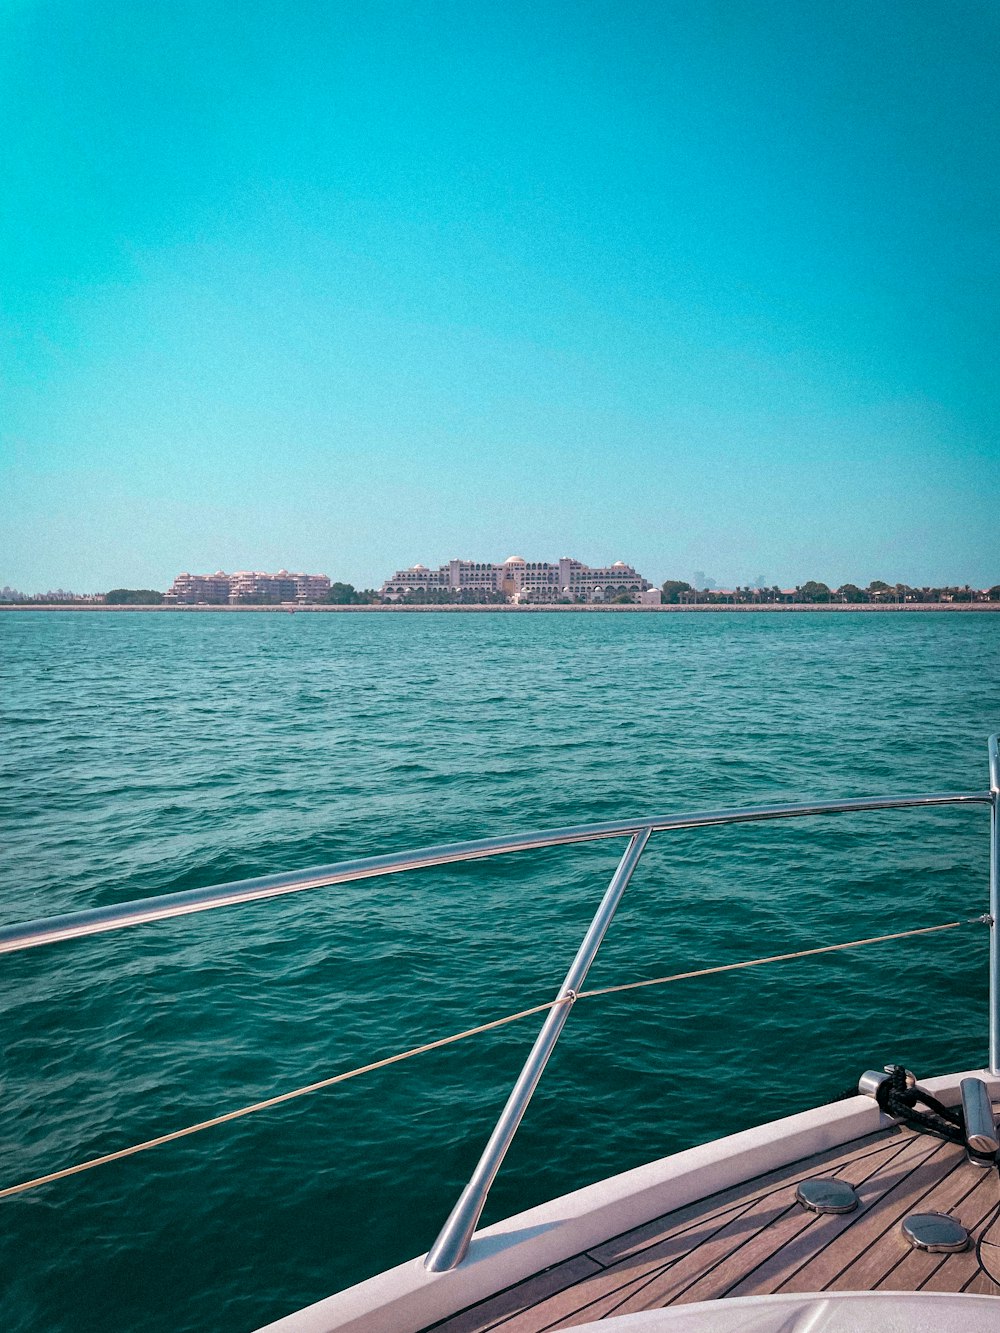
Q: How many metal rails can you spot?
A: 3